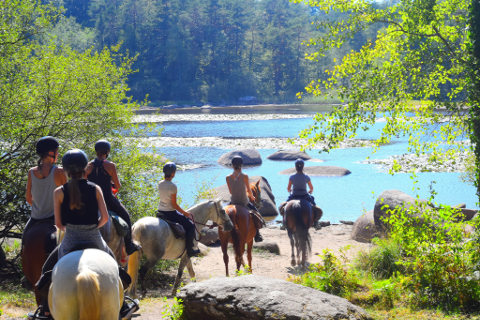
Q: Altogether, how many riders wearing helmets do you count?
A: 6